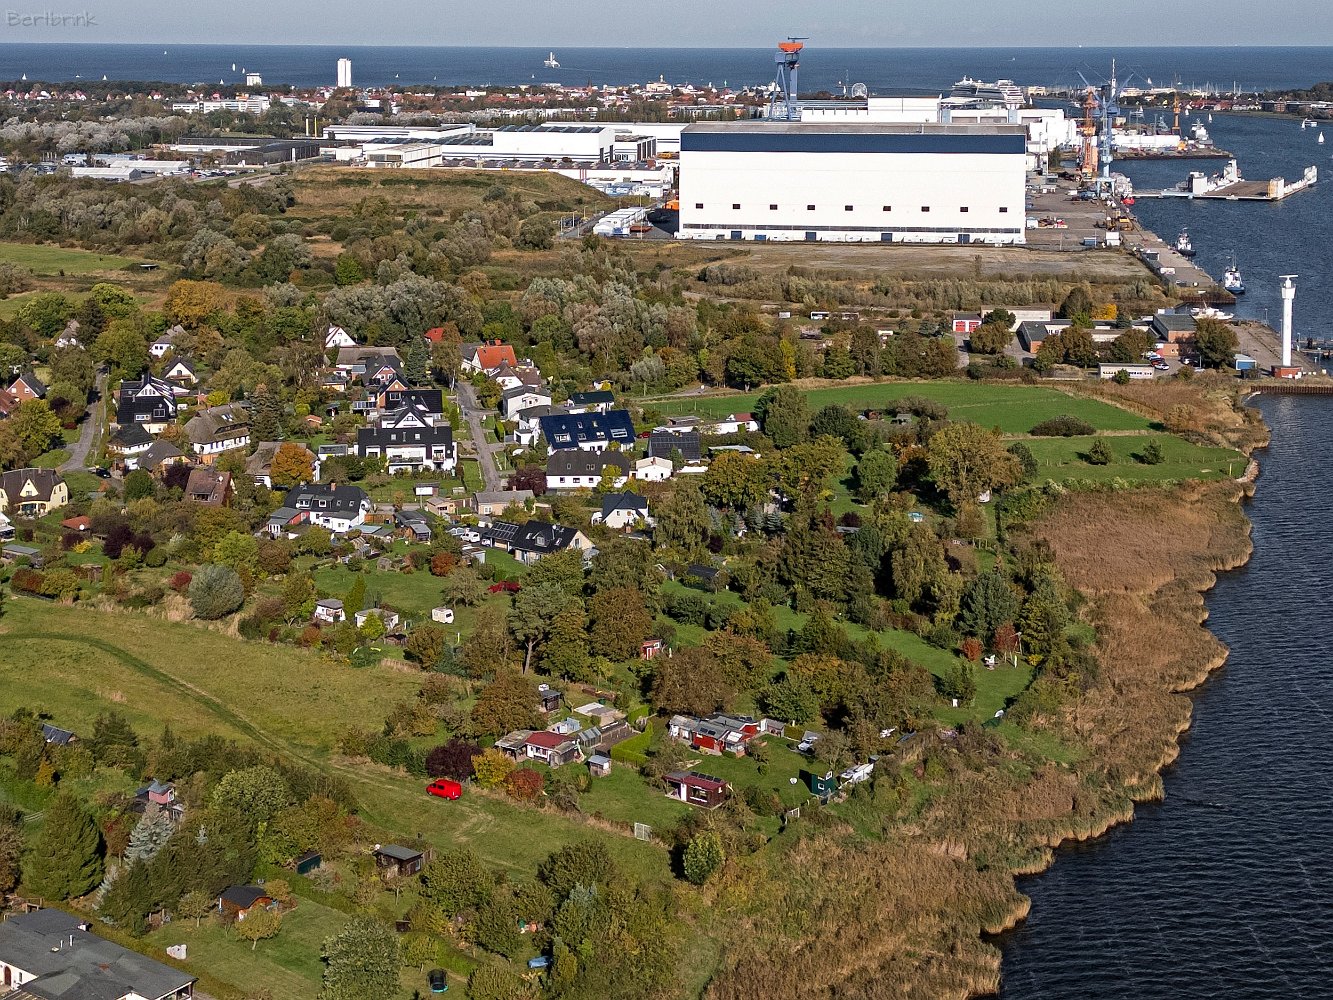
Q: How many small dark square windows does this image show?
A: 9